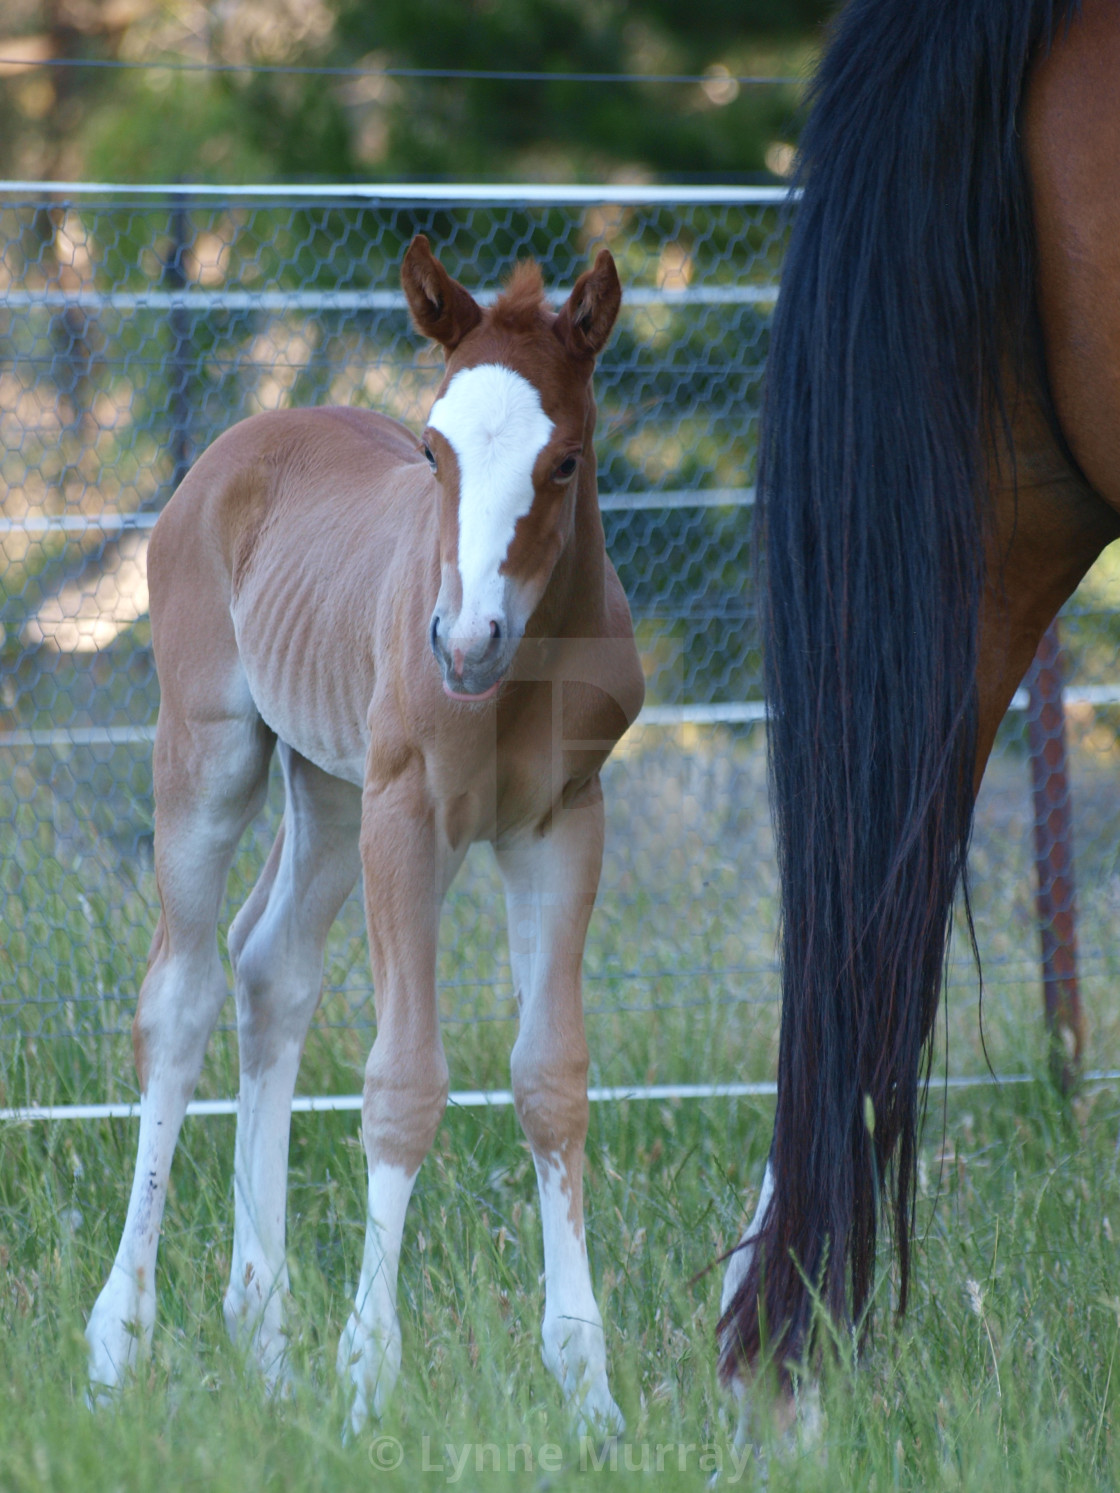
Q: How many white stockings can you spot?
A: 5